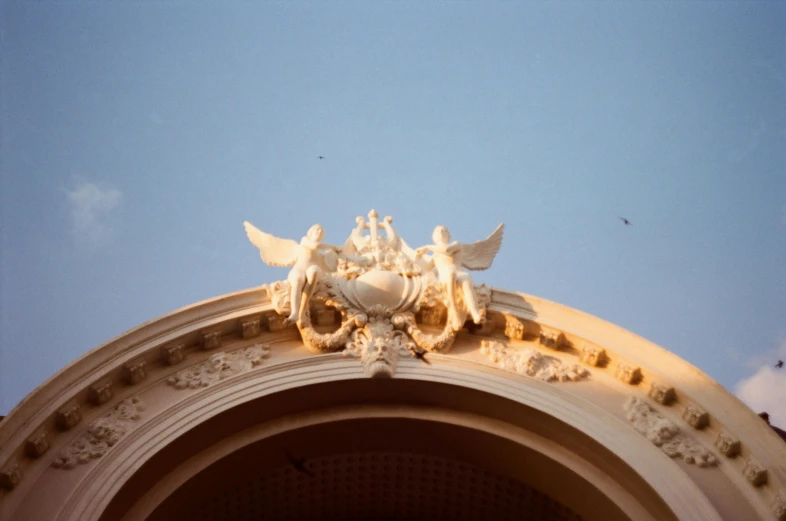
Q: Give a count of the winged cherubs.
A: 2